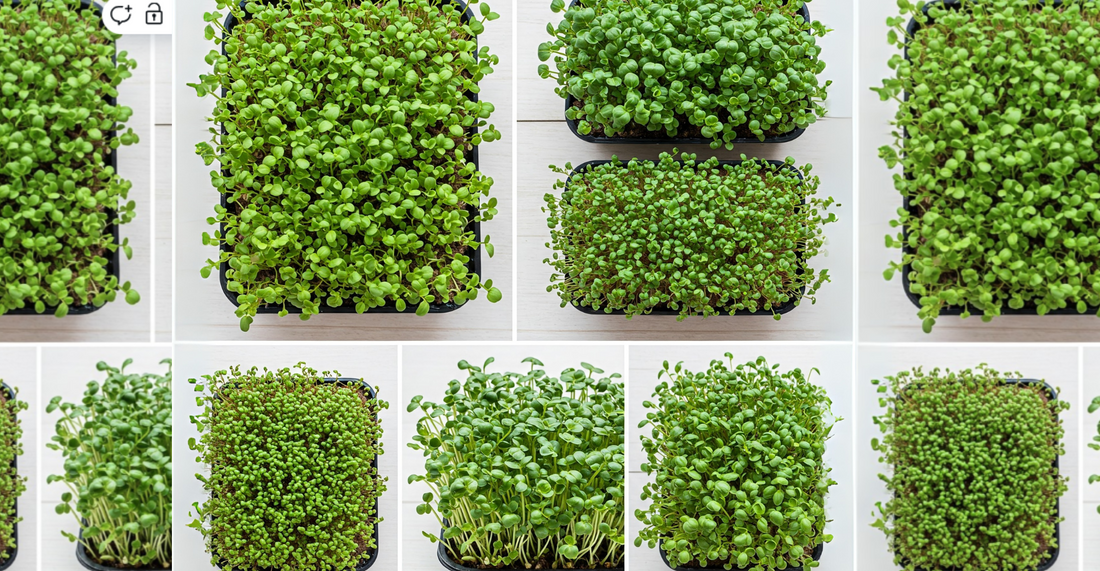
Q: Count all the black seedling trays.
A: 11